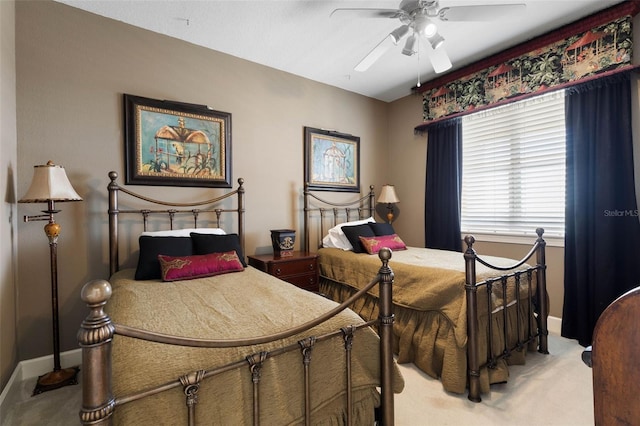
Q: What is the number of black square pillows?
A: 4